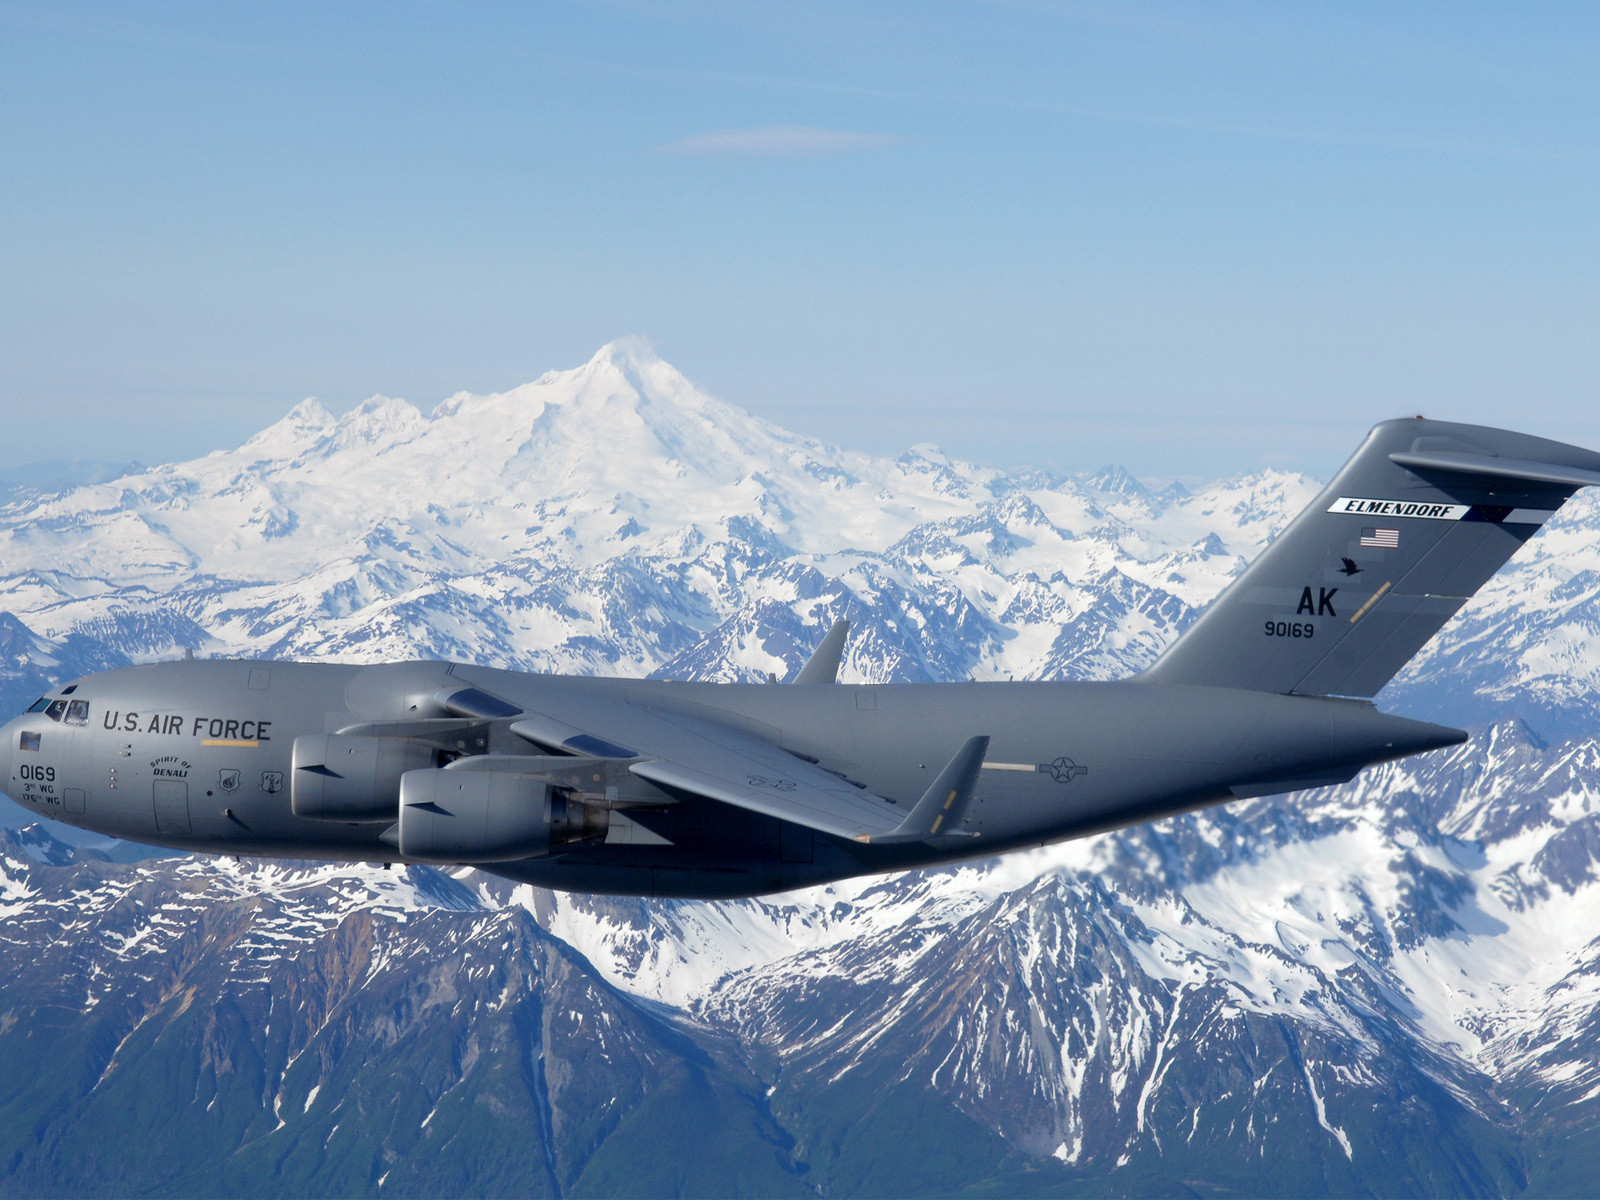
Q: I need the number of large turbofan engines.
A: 2